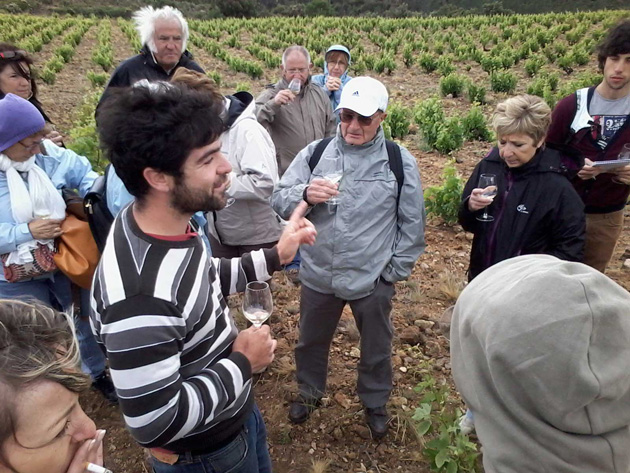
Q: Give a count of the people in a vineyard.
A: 12